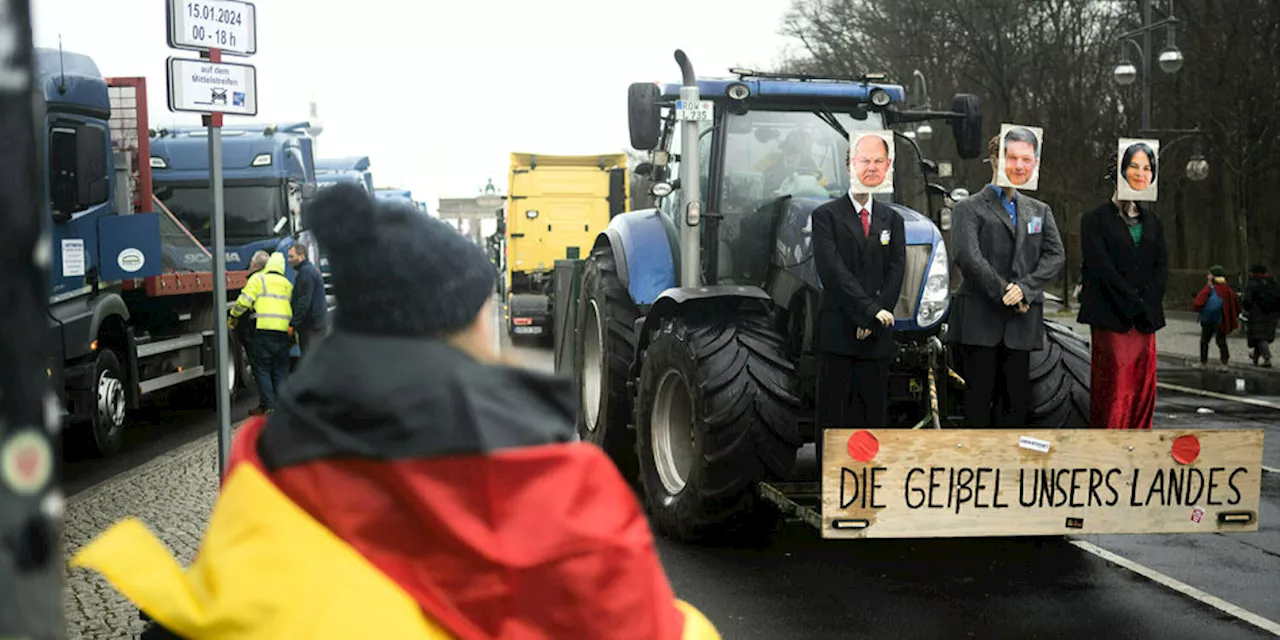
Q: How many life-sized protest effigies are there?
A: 3